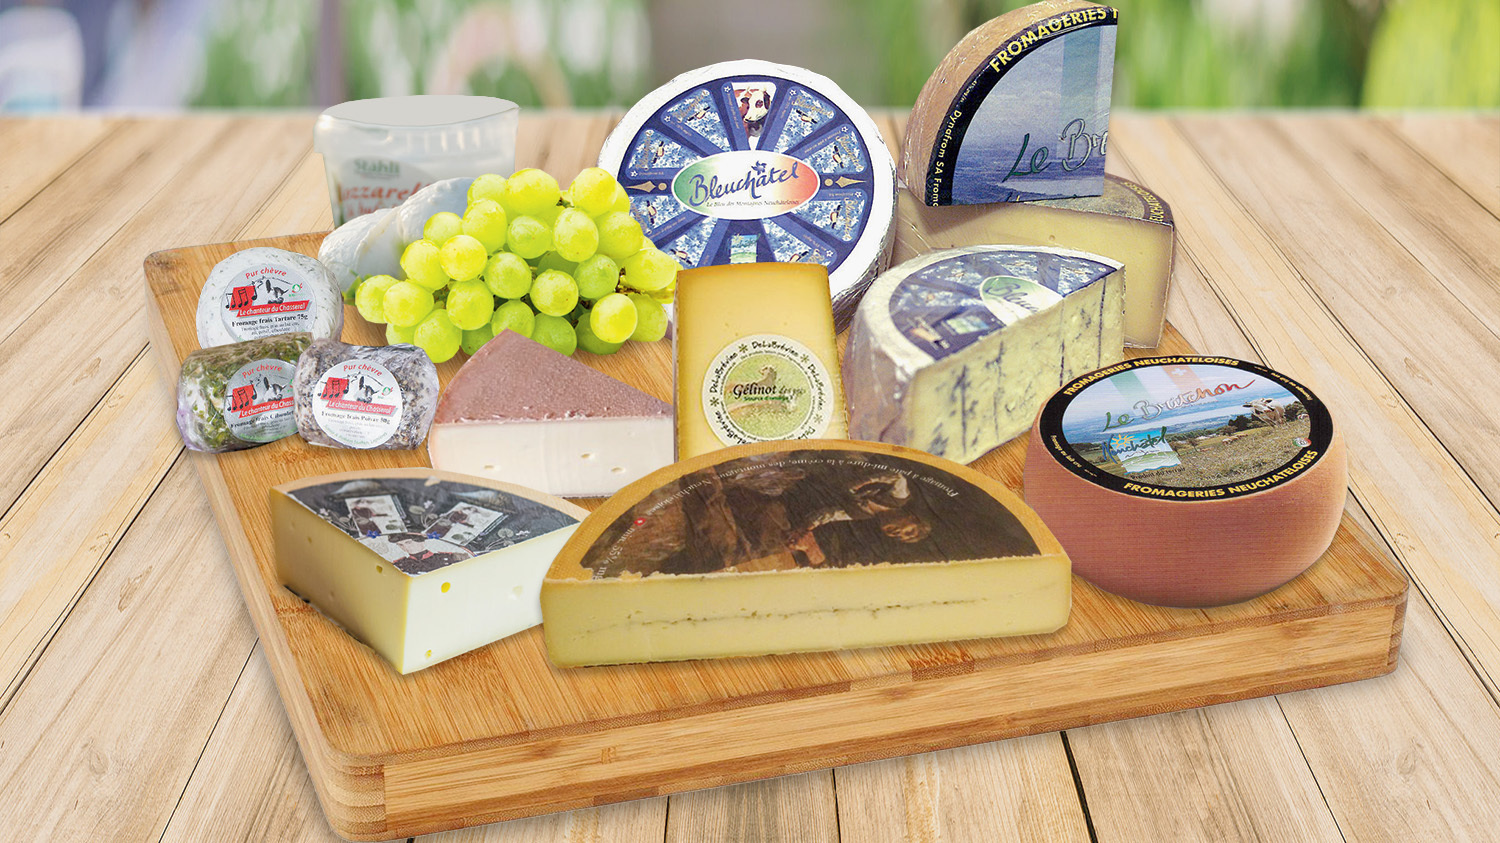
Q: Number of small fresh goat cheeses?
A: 3